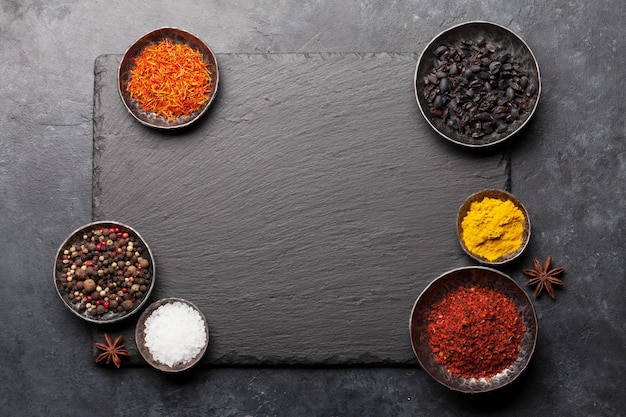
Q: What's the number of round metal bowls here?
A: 6